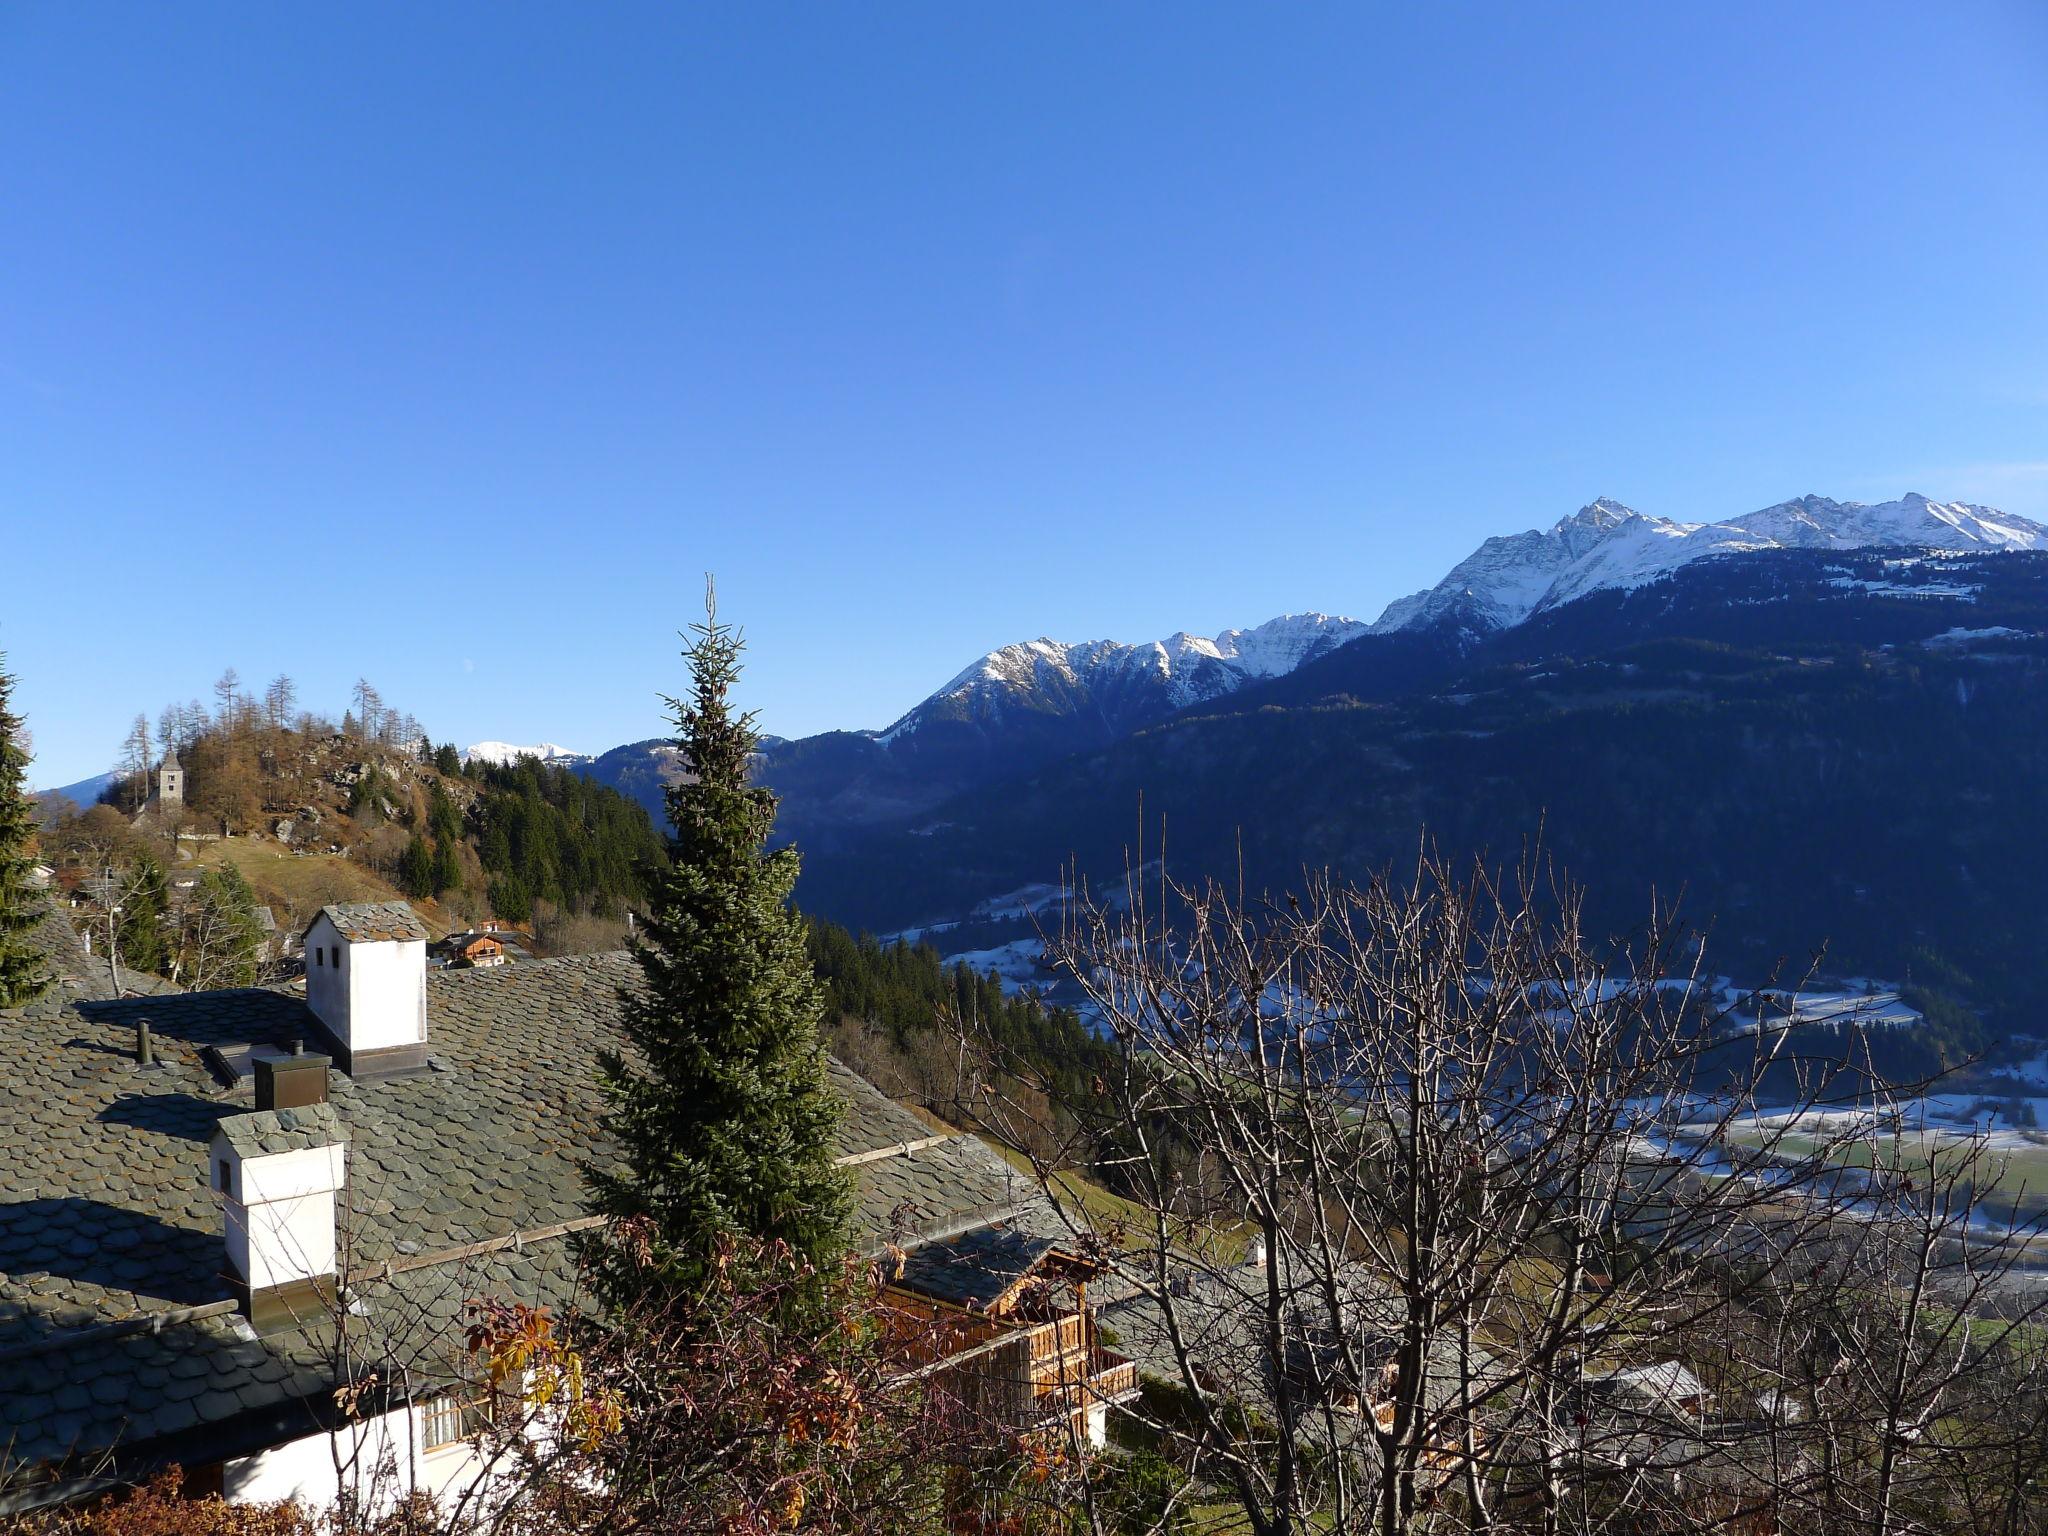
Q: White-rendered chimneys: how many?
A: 2